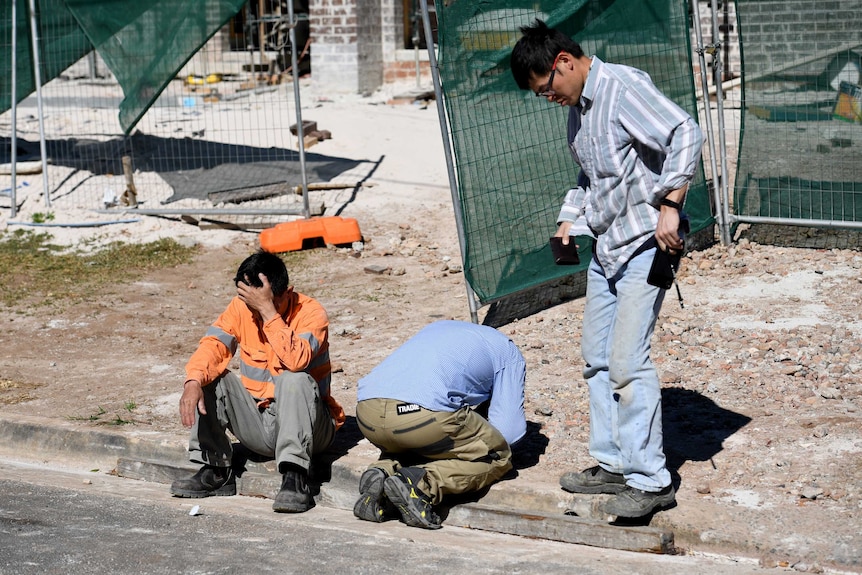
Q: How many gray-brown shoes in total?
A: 2